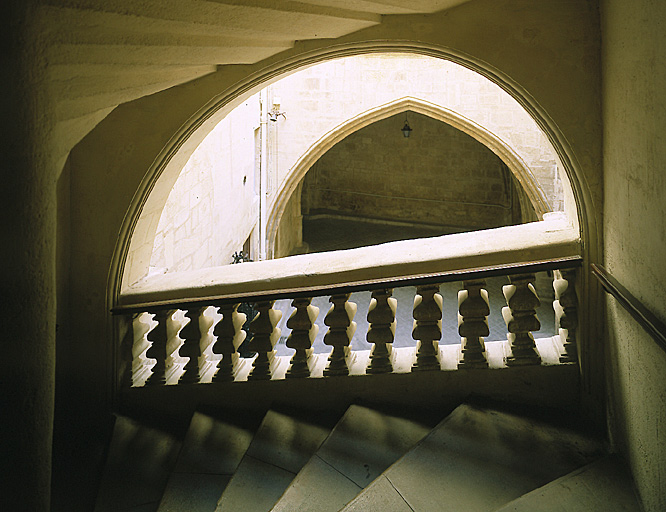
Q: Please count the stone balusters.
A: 12